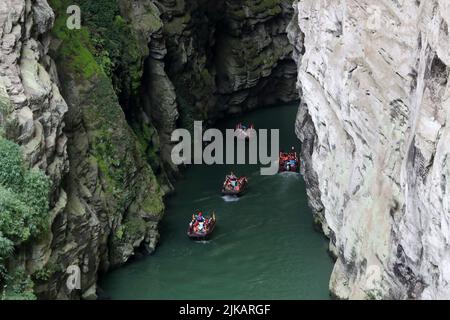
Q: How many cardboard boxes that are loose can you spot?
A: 0